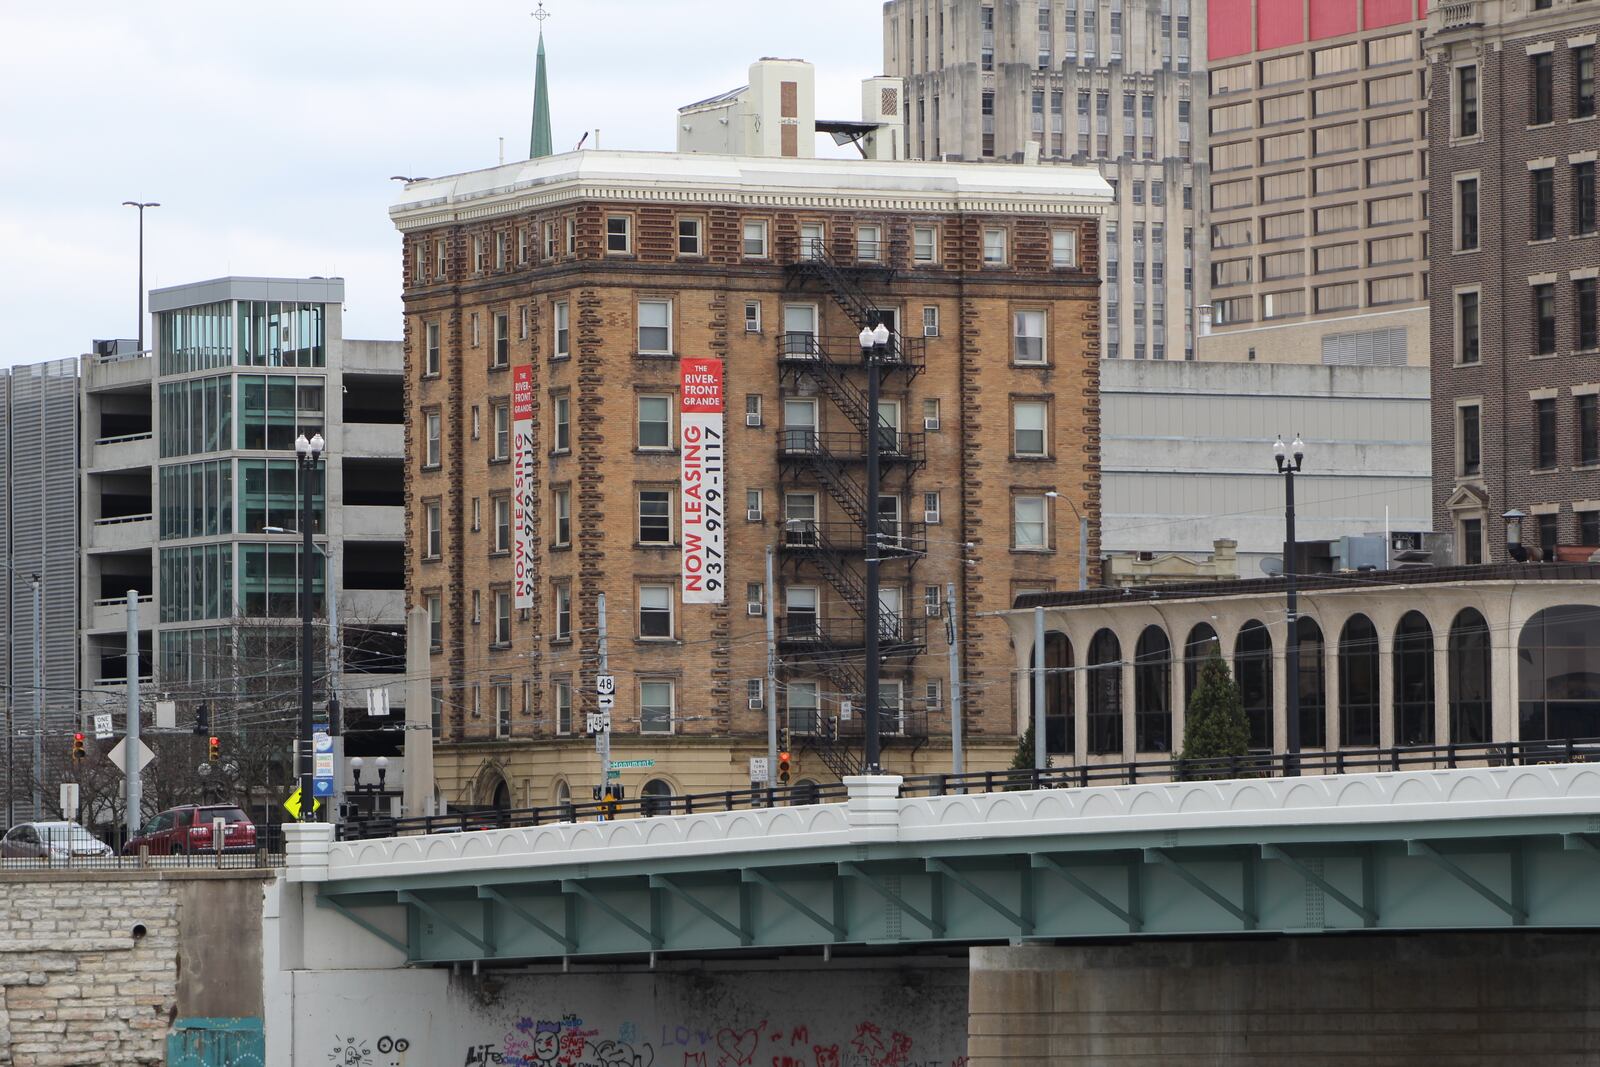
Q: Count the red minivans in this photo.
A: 1